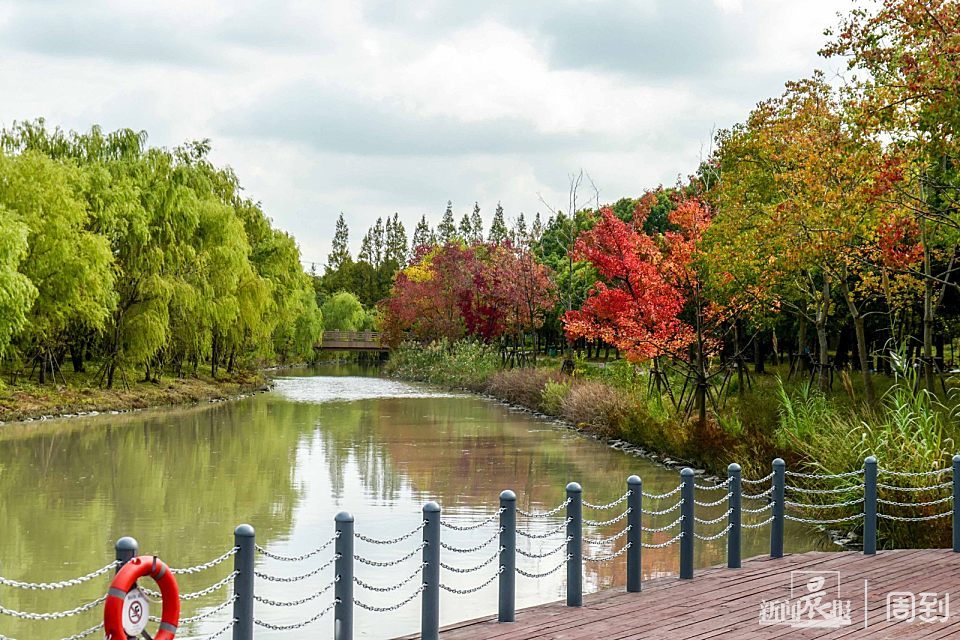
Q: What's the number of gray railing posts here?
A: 12